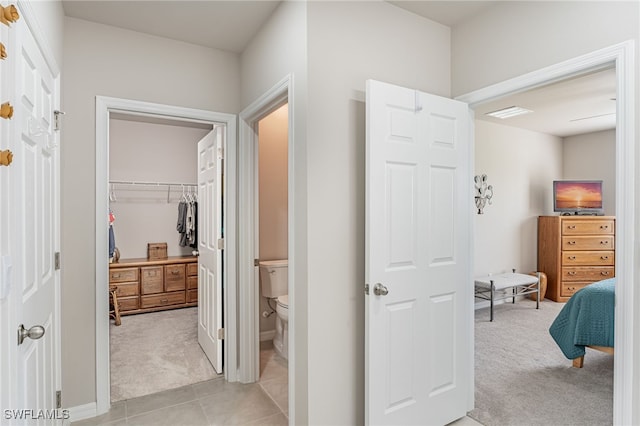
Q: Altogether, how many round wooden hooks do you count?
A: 4